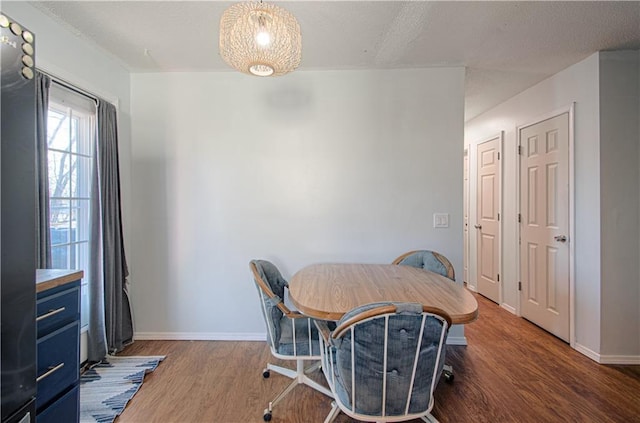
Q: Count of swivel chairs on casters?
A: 3